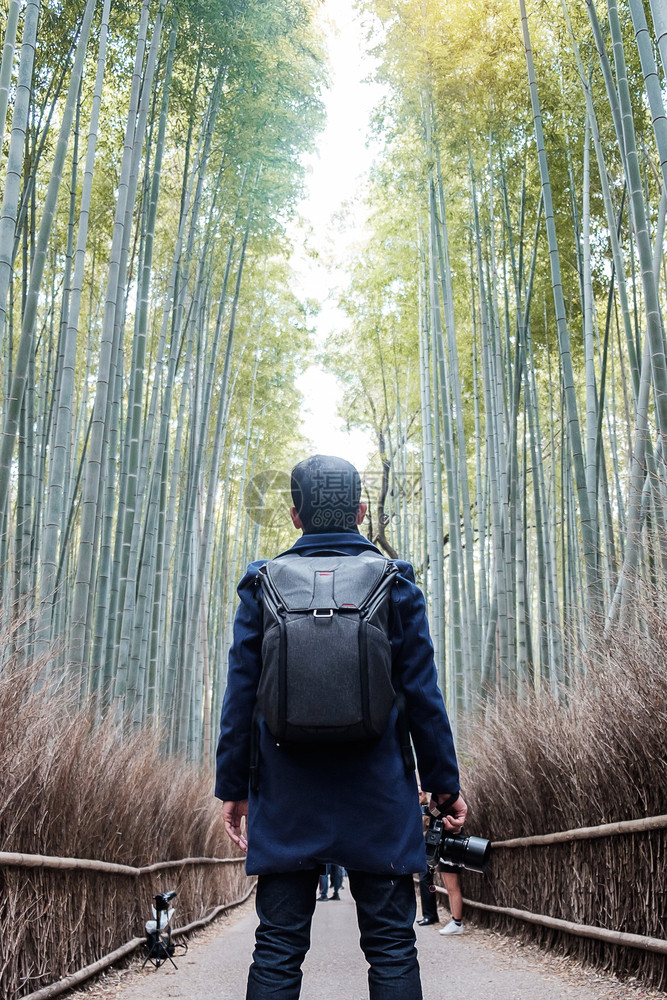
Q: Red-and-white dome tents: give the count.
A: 0